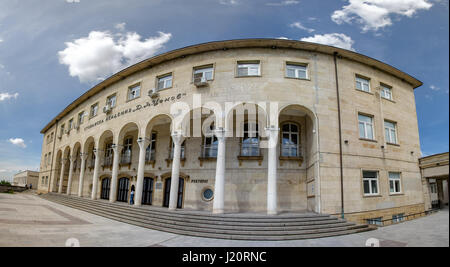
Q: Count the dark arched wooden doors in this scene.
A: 4